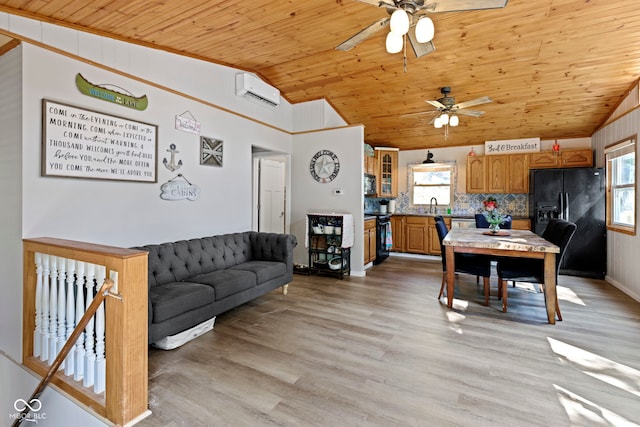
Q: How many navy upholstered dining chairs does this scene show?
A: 3